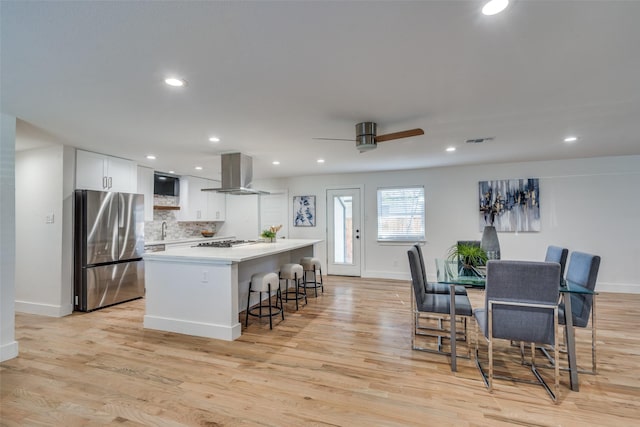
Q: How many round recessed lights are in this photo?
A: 10